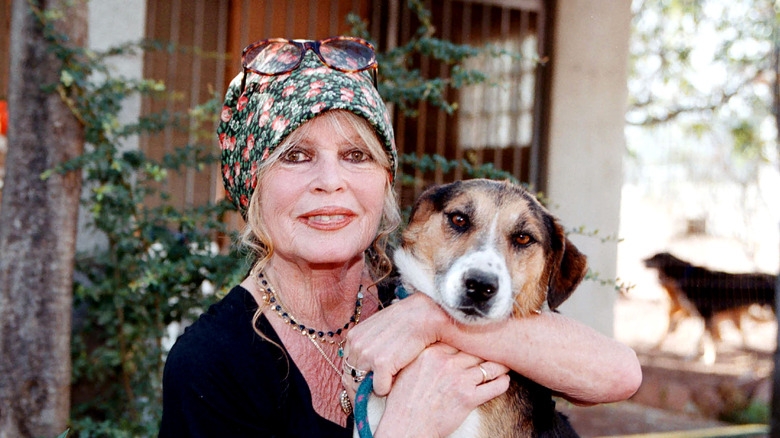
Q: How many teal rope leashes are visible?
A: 1